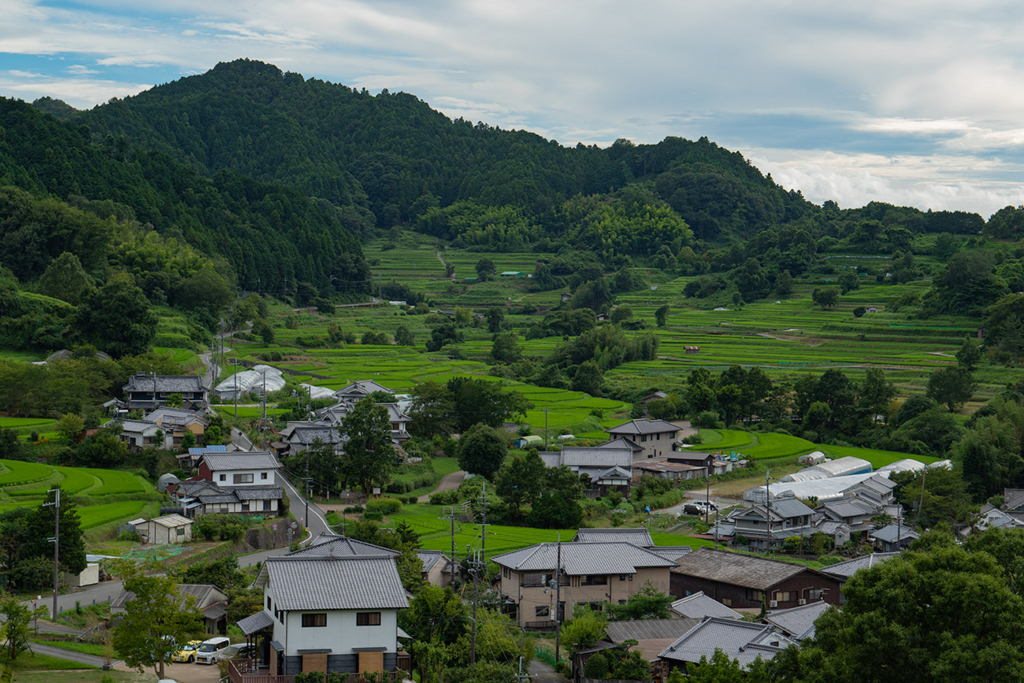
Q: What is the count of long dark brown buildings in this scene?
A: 1